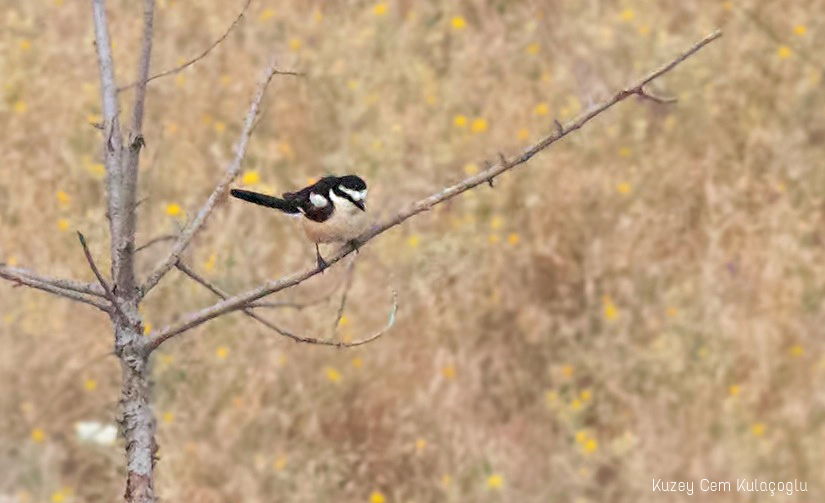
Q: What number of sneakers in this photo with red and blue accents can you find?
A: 0